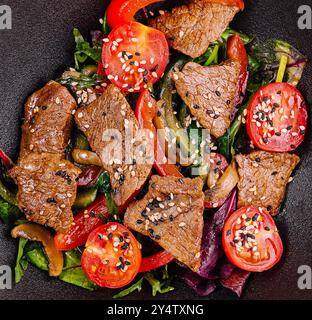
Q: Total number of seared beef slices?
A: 7